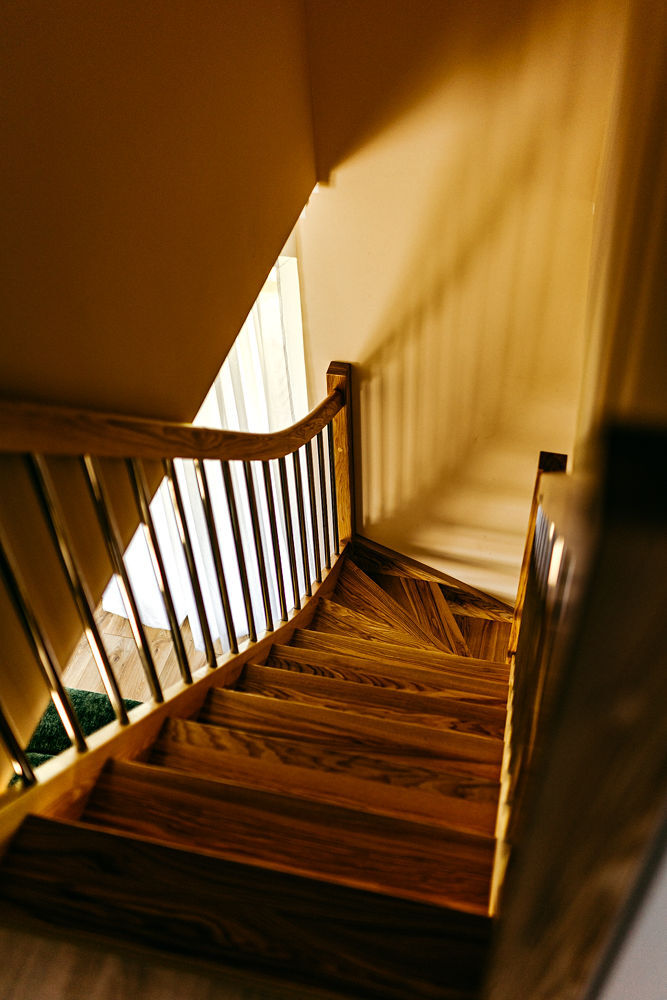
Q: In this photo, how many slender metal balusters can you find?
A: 15